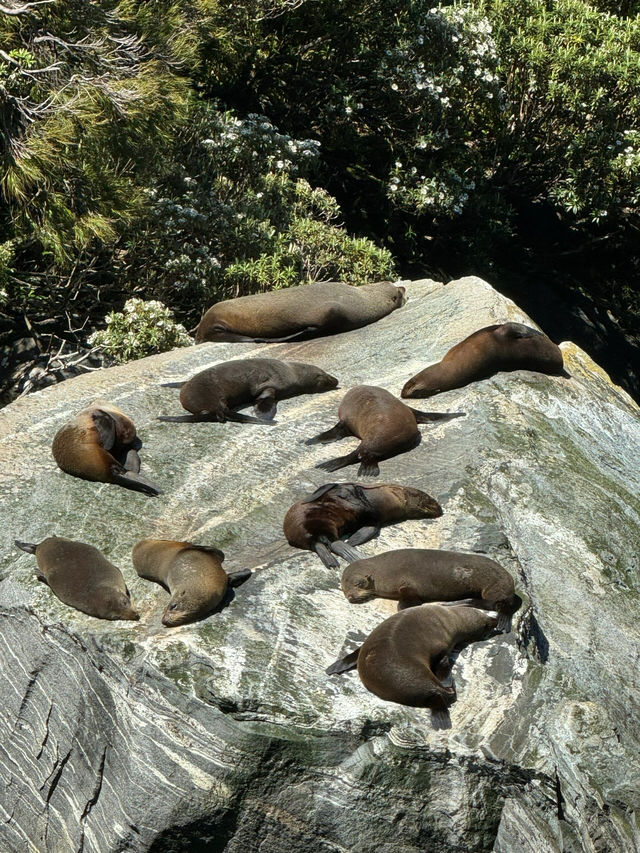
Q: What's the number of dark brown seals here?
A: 10